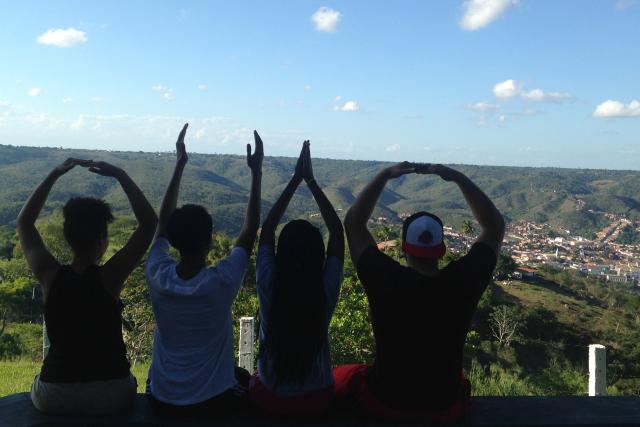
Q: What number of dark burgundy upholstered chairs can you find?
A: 0